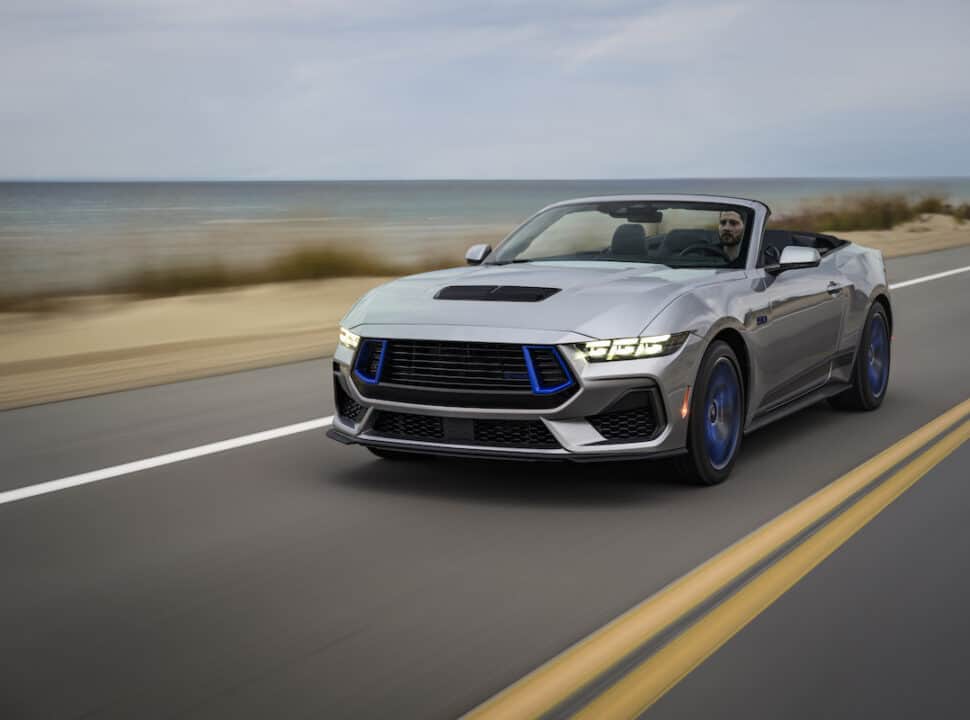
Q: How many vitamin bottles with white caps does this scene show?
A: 0